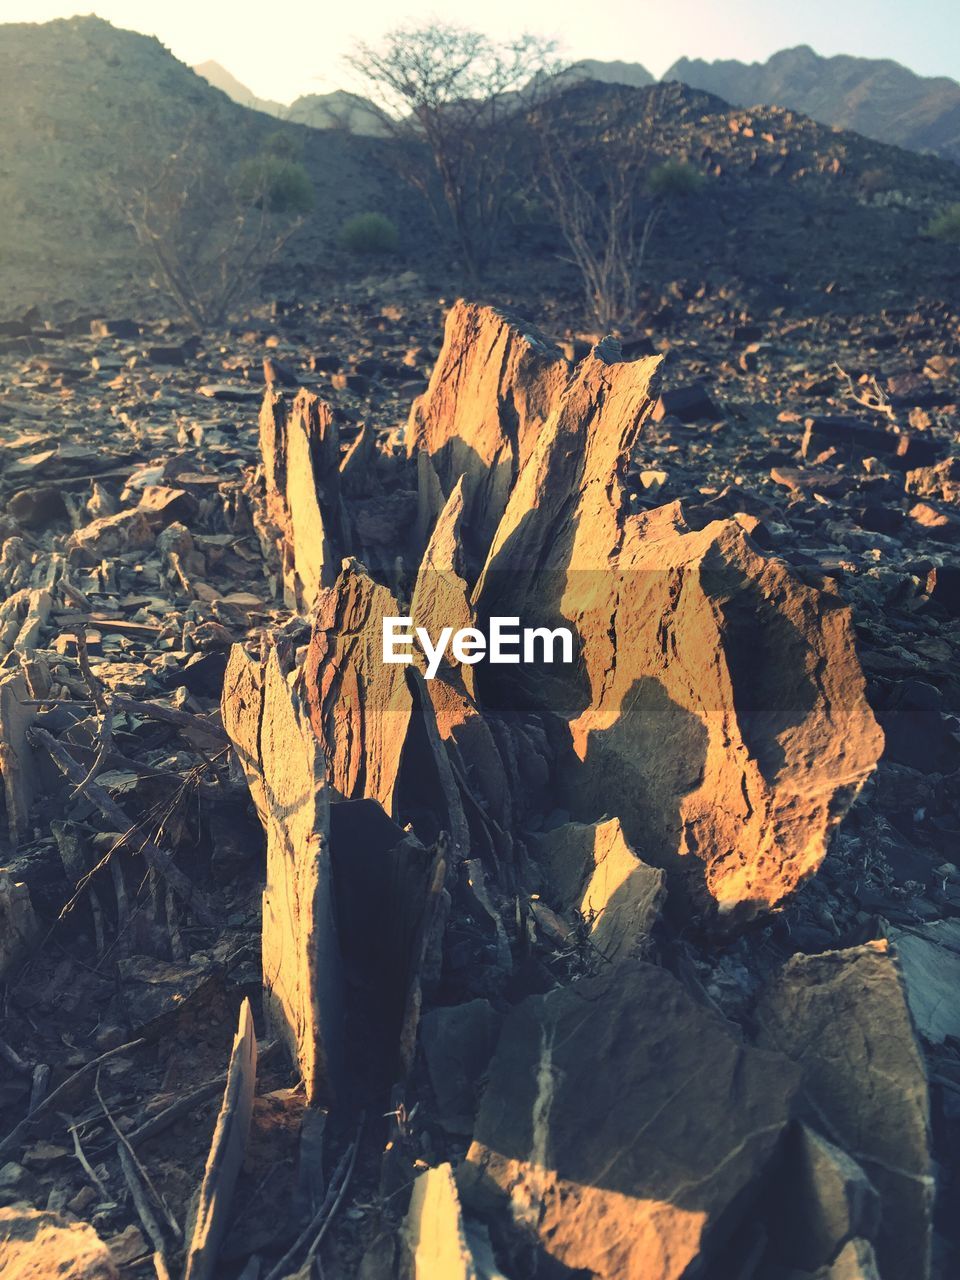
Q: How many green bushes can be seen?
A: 4